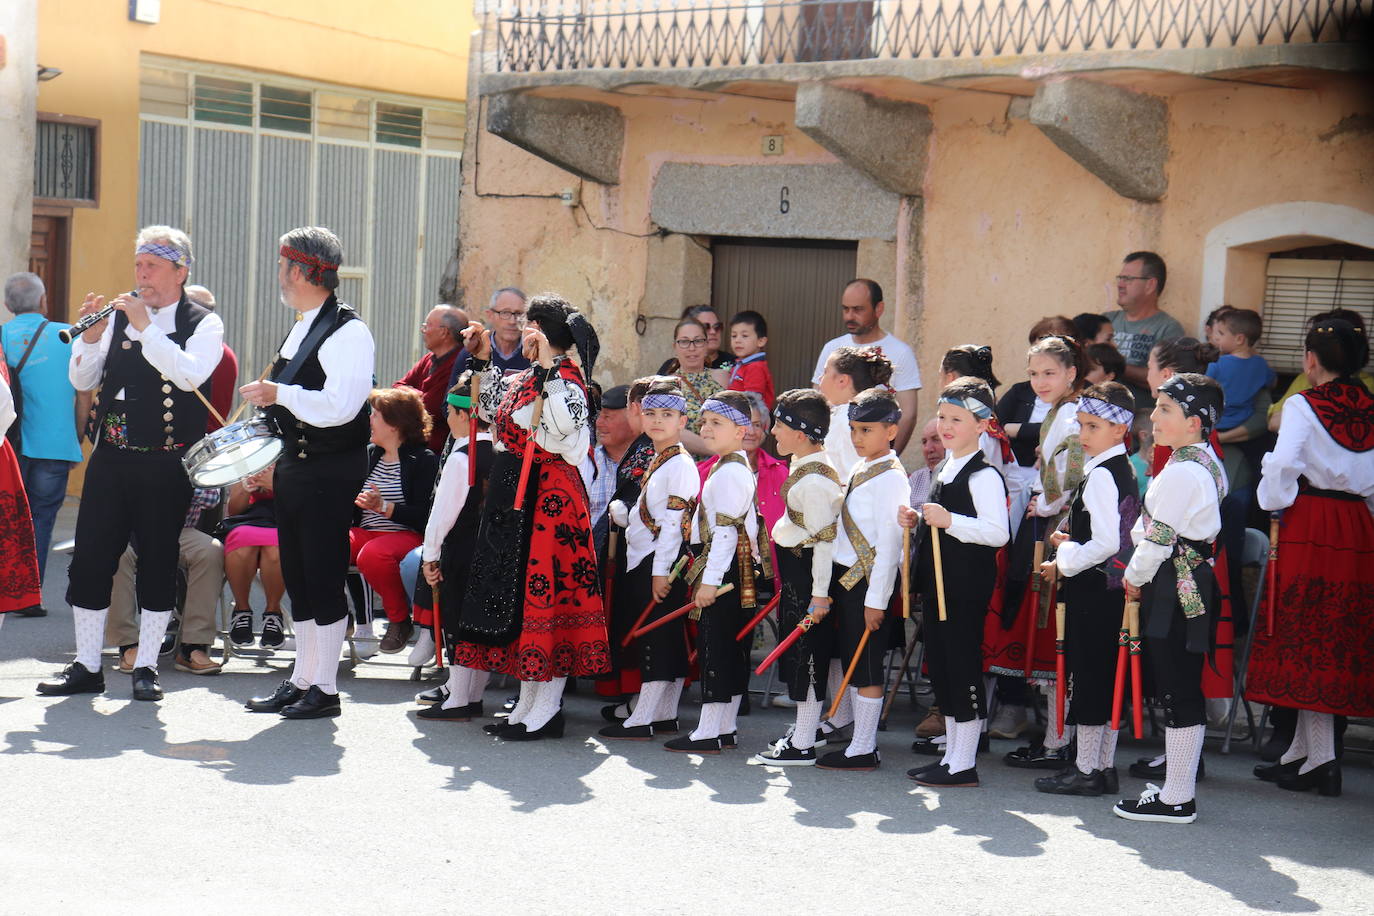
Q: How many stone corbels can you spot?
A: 3